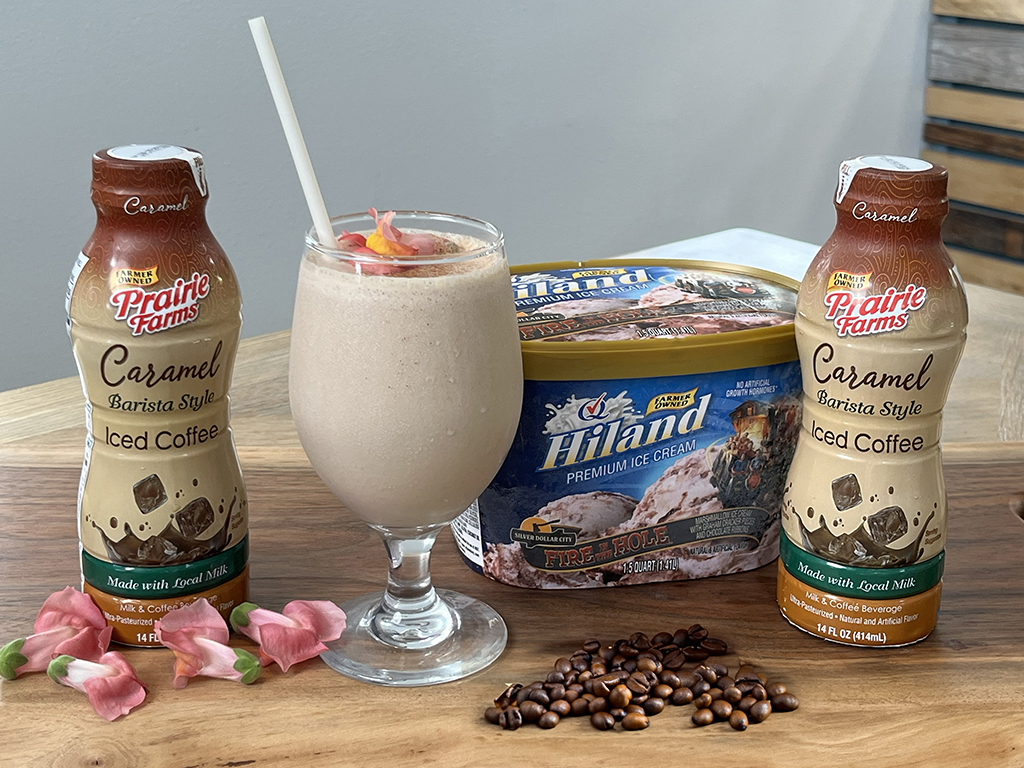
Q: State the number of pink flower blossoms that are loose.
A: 4